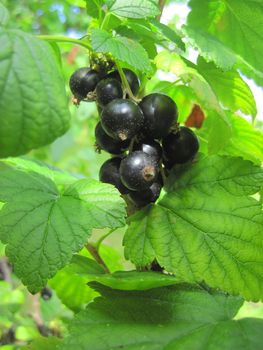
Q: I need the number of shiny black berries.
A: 11